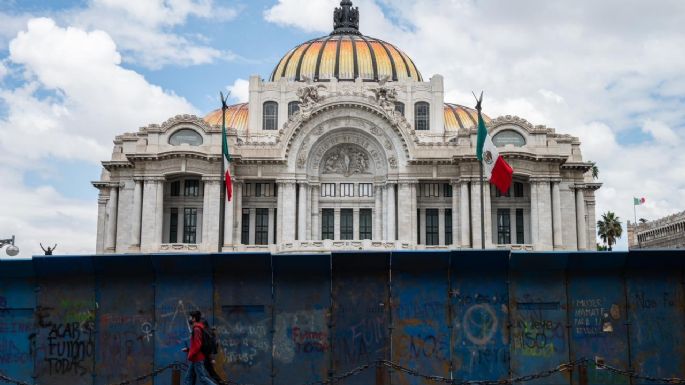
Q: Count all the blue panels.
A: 12